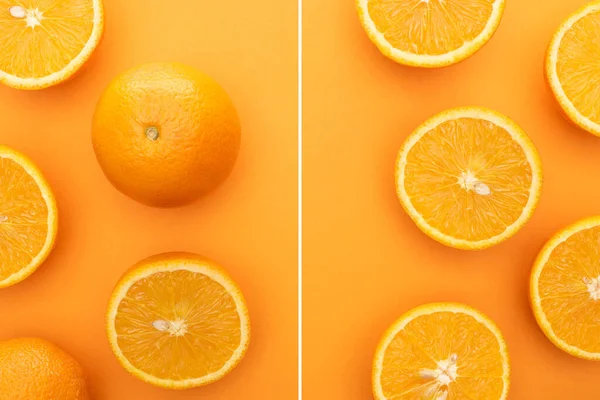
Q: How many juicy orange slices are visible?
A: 8